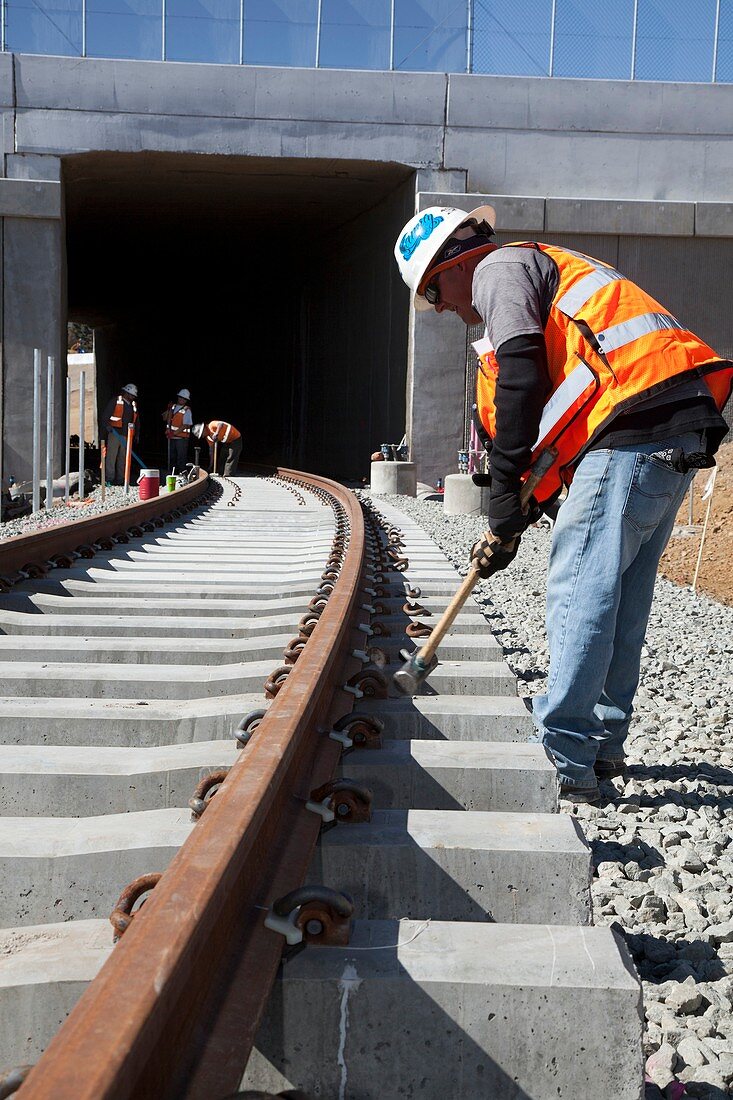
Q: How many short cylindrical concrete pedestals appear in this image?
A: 2